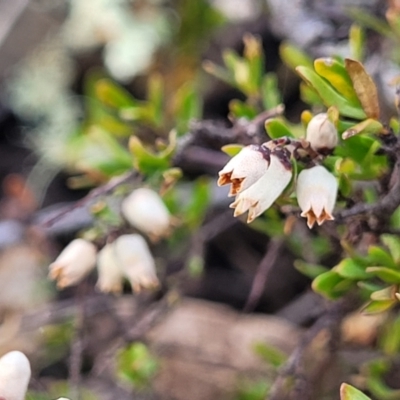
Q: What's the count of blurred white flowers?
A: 4